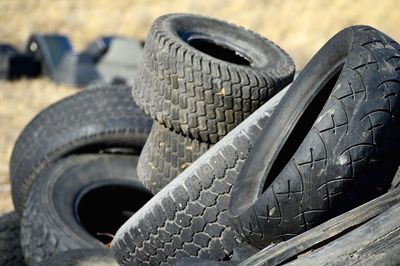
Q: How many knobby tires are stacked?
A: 2